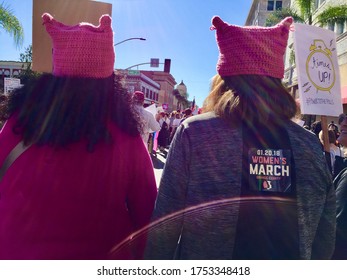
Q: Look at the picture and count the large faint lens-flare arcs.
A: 1